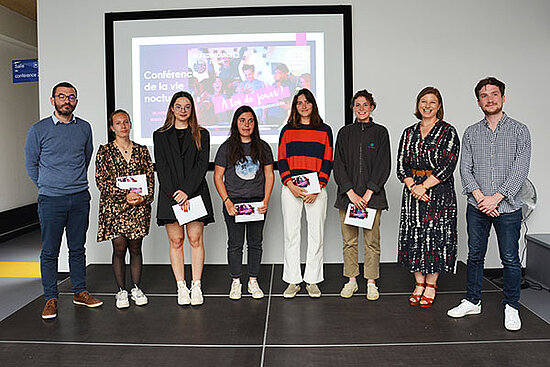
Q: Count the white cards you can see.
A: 5